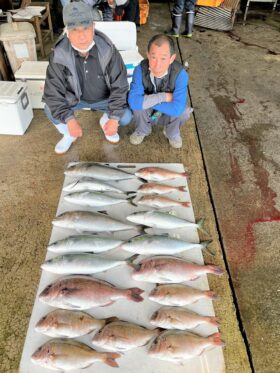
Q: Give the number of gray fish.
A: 8